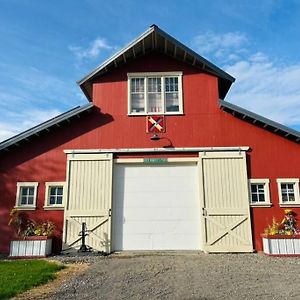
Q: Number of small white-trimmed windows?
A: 4